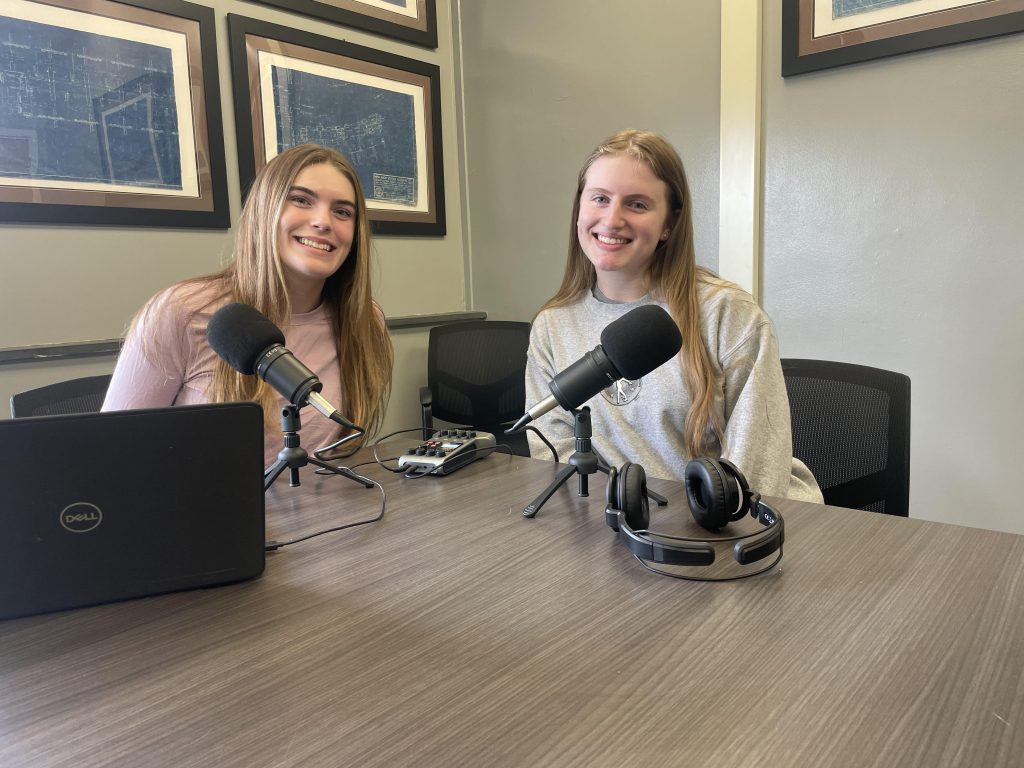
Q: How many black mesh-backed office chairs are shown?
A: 3